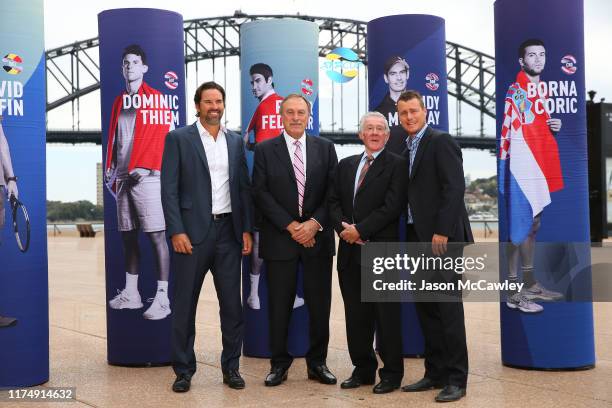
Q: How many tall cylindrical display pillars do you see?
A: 5